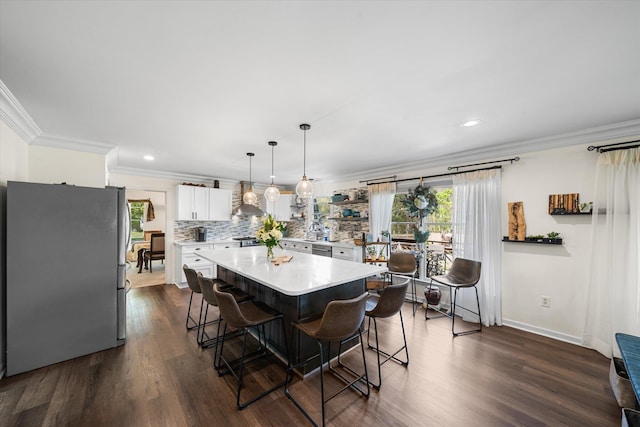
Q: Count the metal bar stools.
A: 7